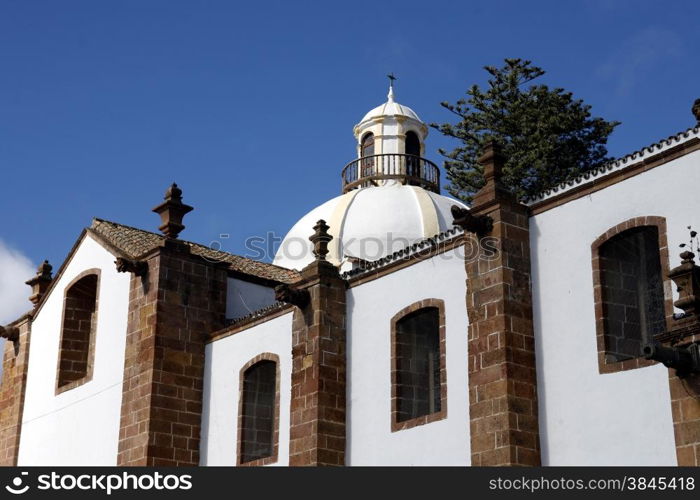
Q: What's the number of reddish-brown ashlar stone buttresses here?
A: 5